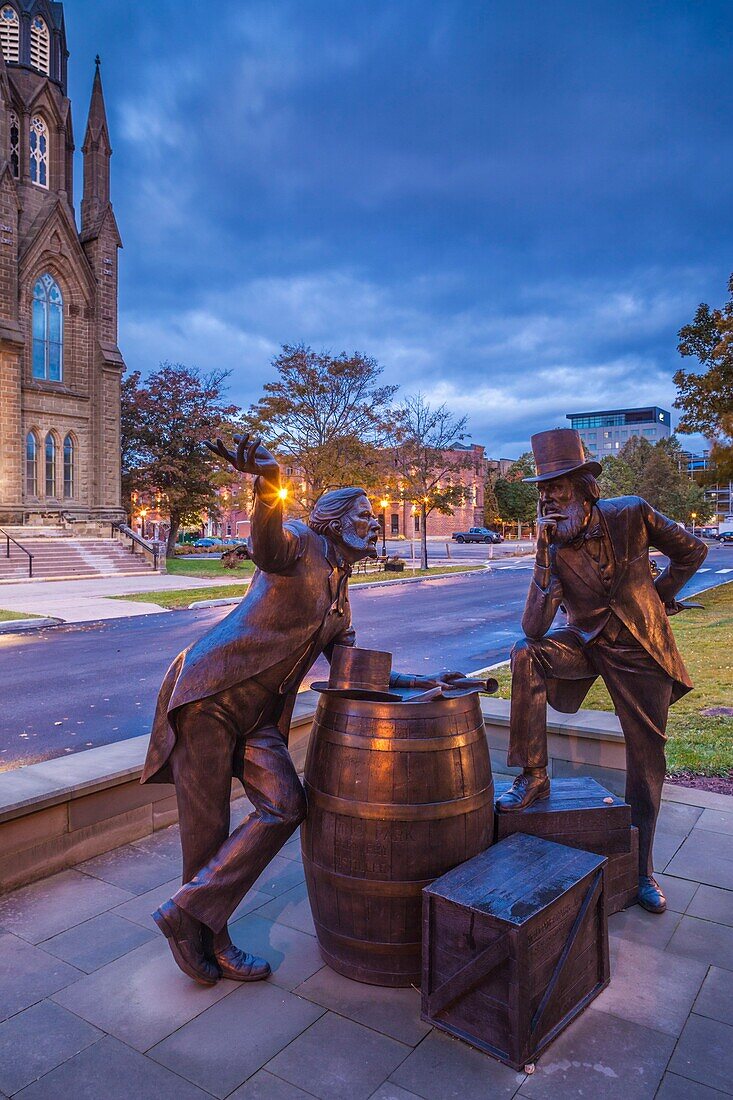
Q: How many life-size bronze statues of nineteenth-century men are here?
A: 2